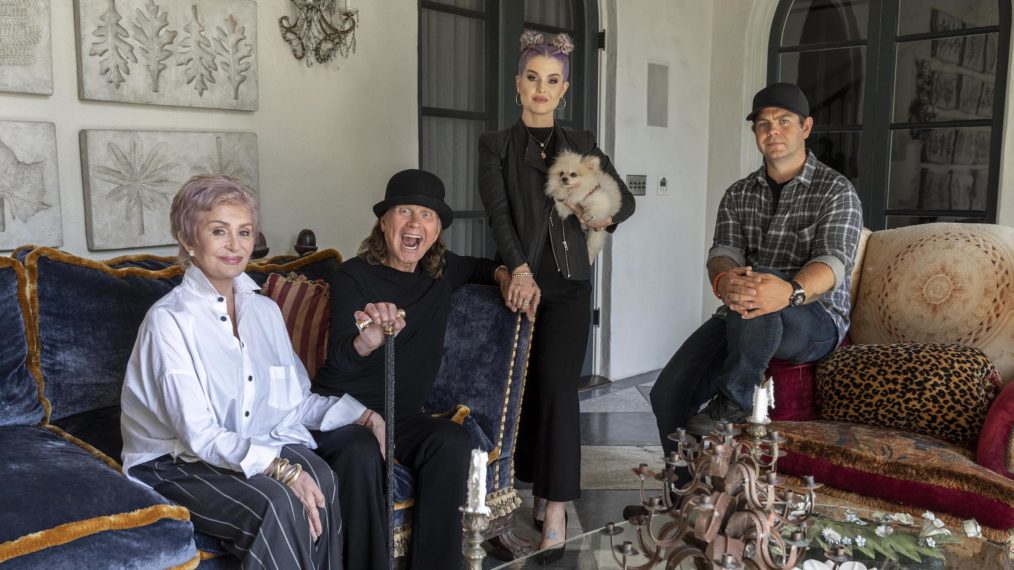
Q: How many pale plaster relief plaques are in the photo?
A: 4